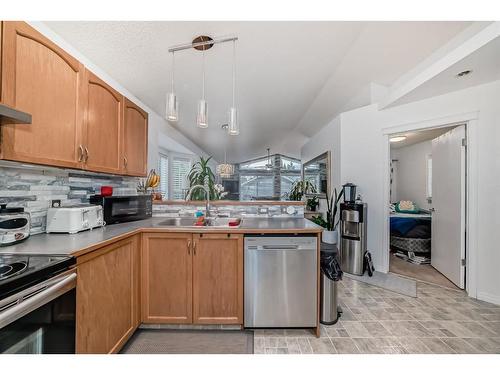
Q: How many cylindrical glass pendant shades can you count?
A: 3